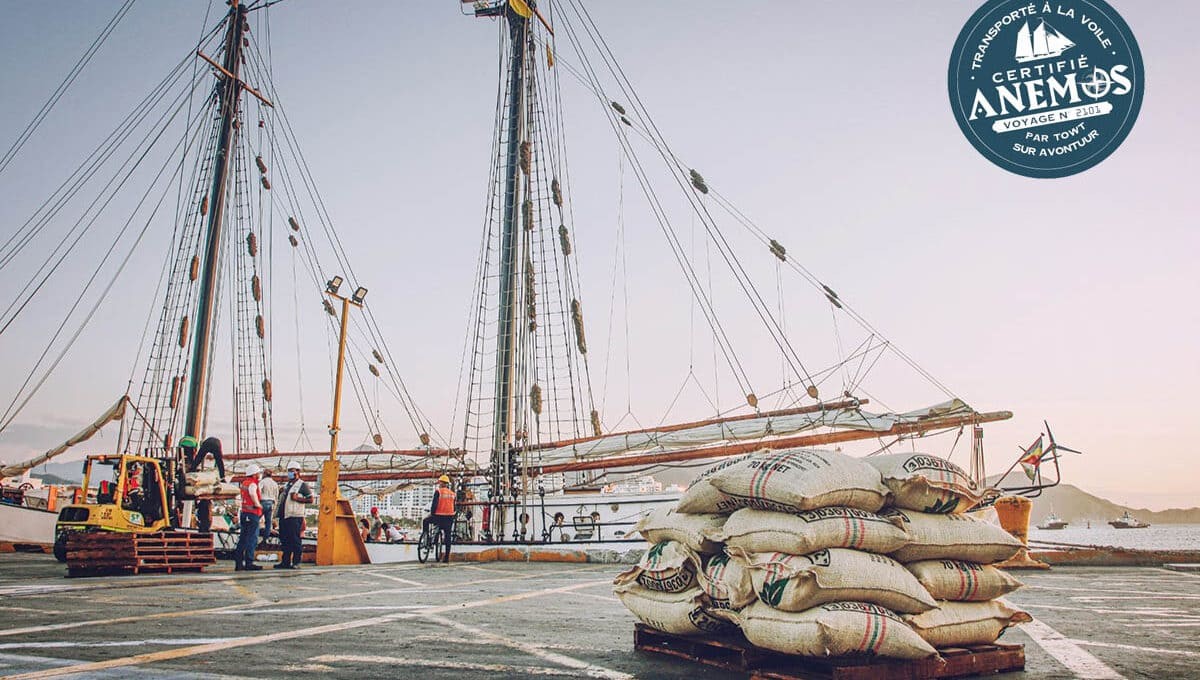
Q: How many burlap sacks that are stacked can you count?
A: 13